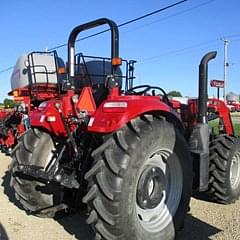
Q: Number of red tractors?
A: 1